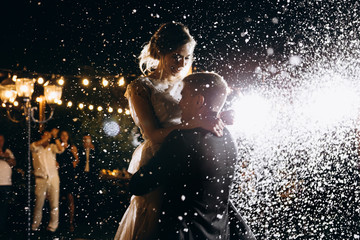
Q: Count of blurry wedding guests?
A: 4